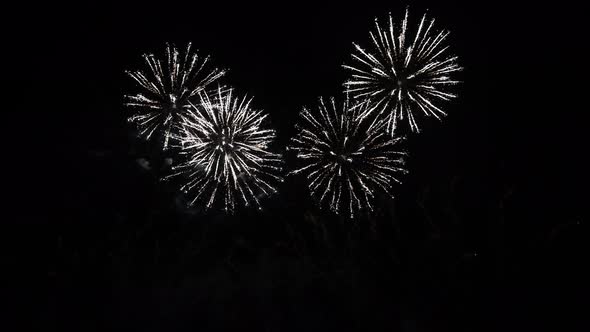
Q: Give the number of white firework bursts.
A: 4